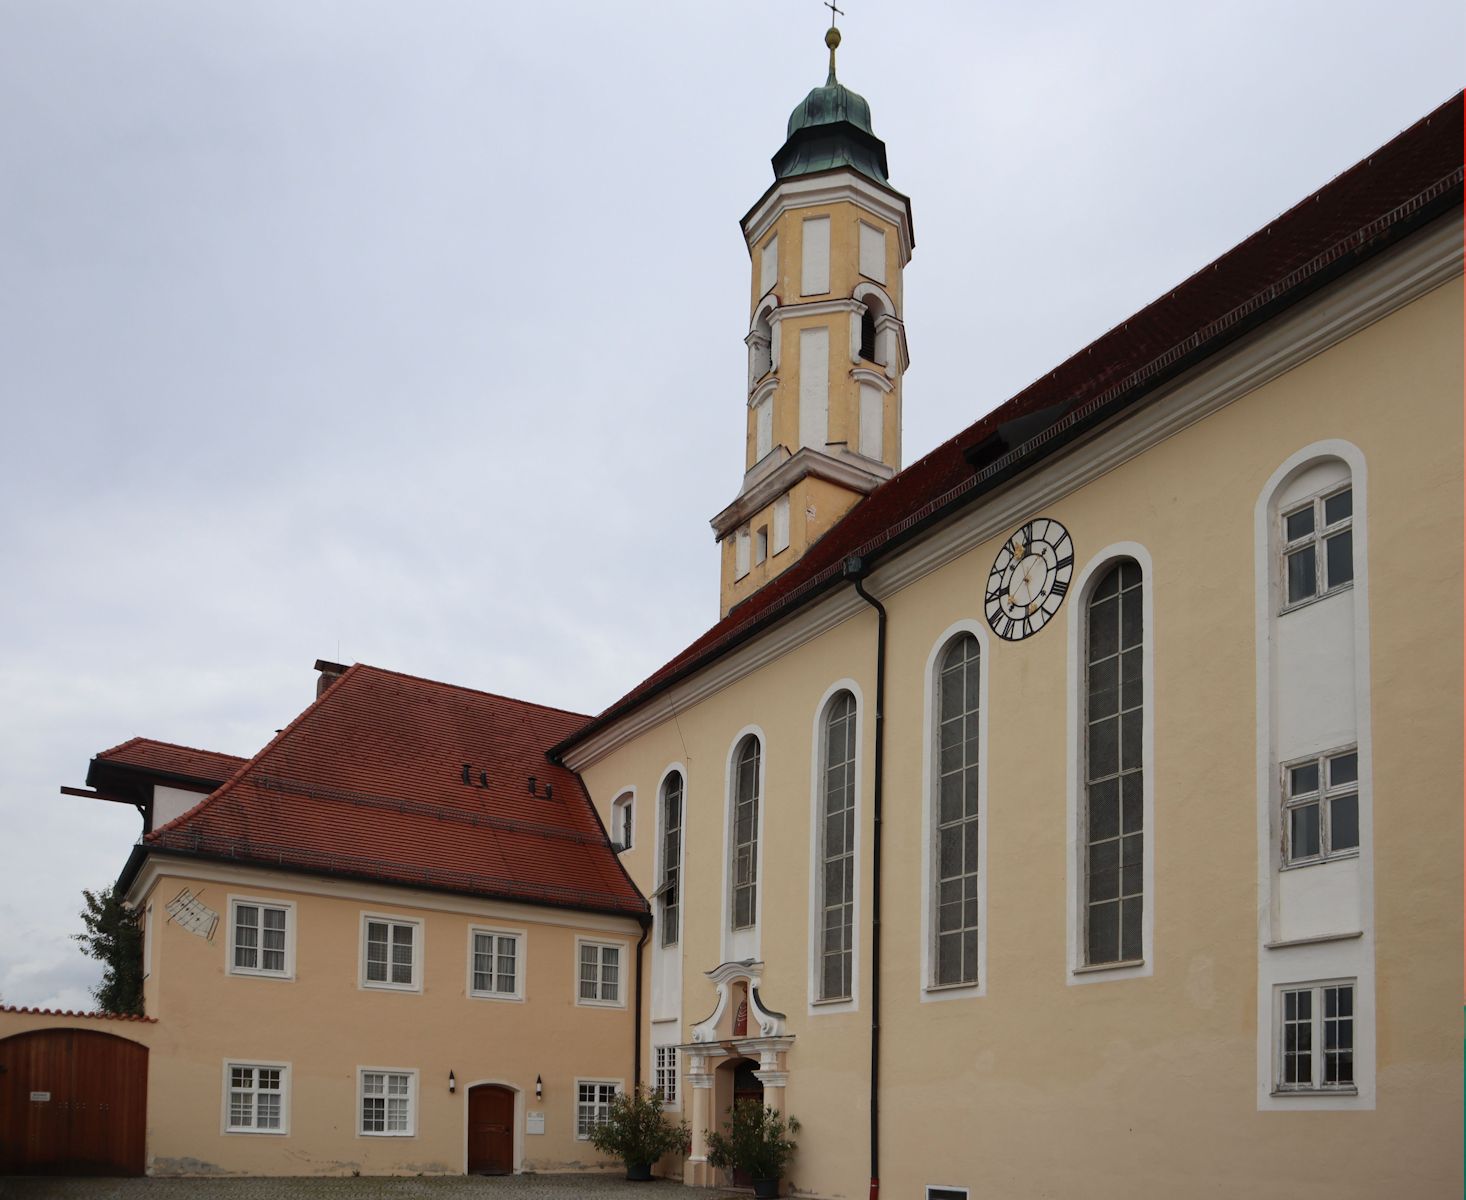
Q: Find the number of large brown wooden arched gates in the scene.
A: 1